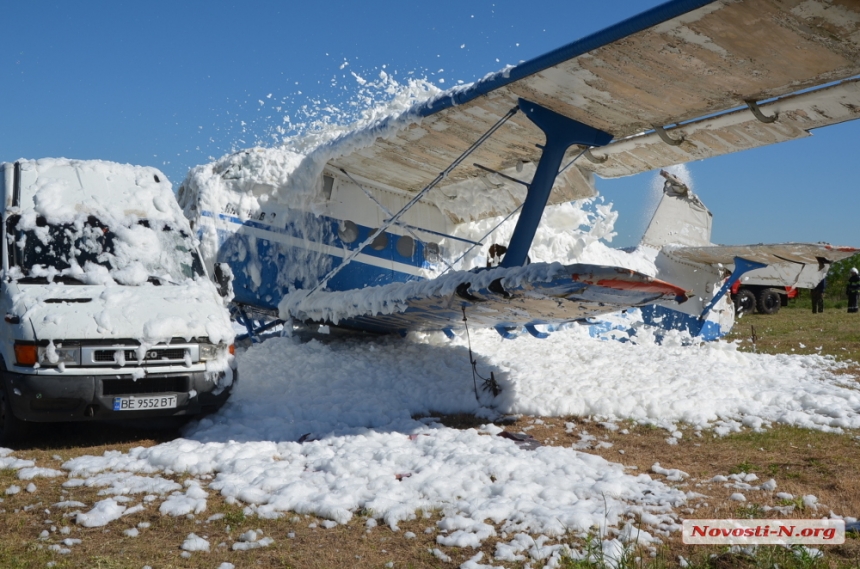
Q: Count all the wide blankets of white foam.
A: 1